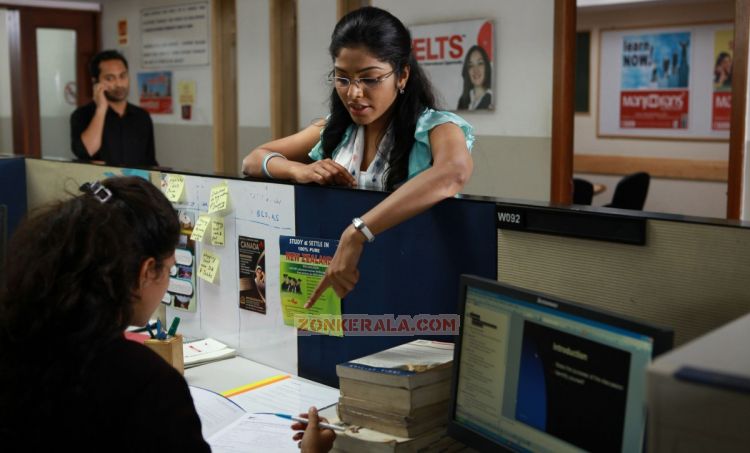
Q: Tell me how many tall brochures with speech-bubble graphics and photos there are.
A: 1